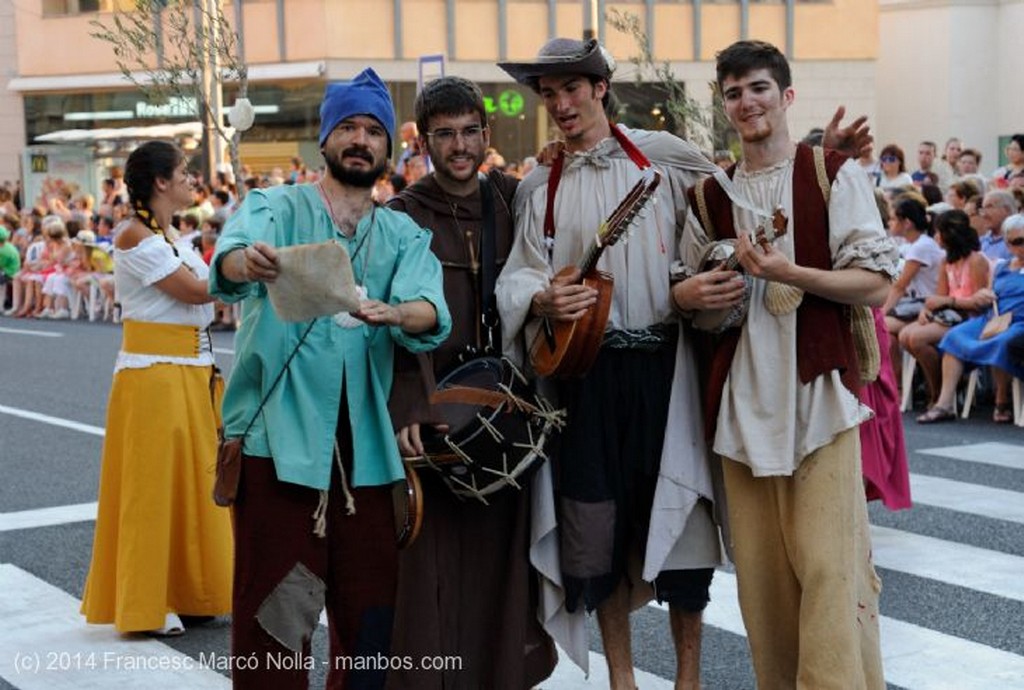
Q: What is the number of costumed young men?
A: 4